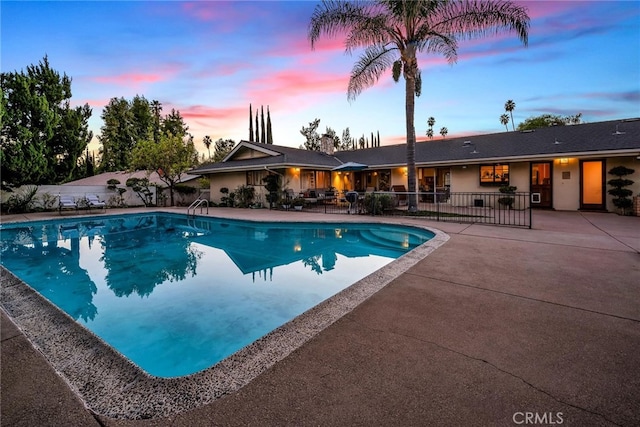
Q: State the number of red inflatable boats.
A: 0